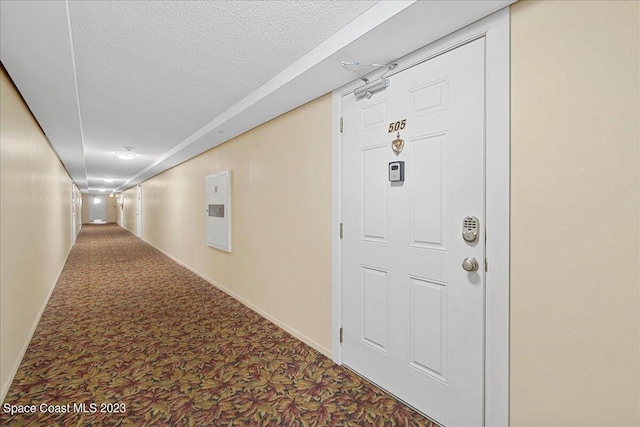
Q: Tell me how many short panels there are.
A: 2